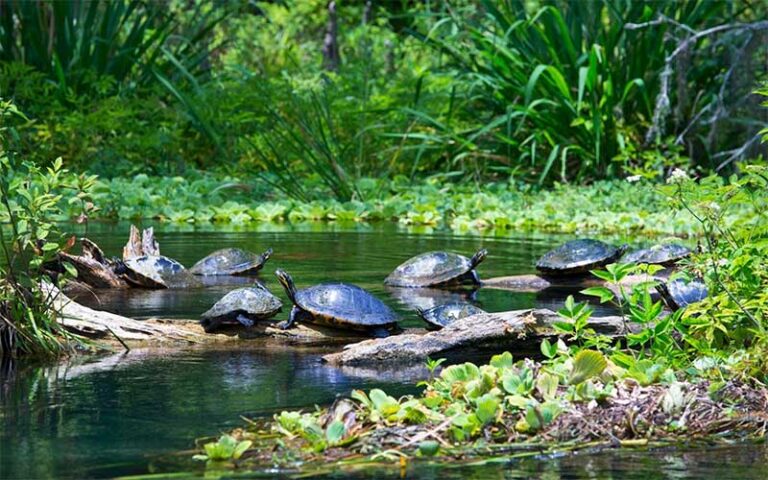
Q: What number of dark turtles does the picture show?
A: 9